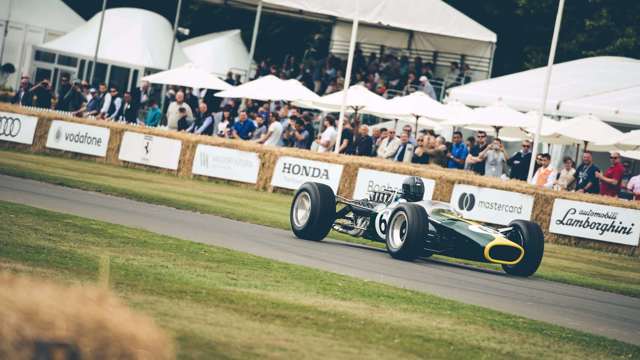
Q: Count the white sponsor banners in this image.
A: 8